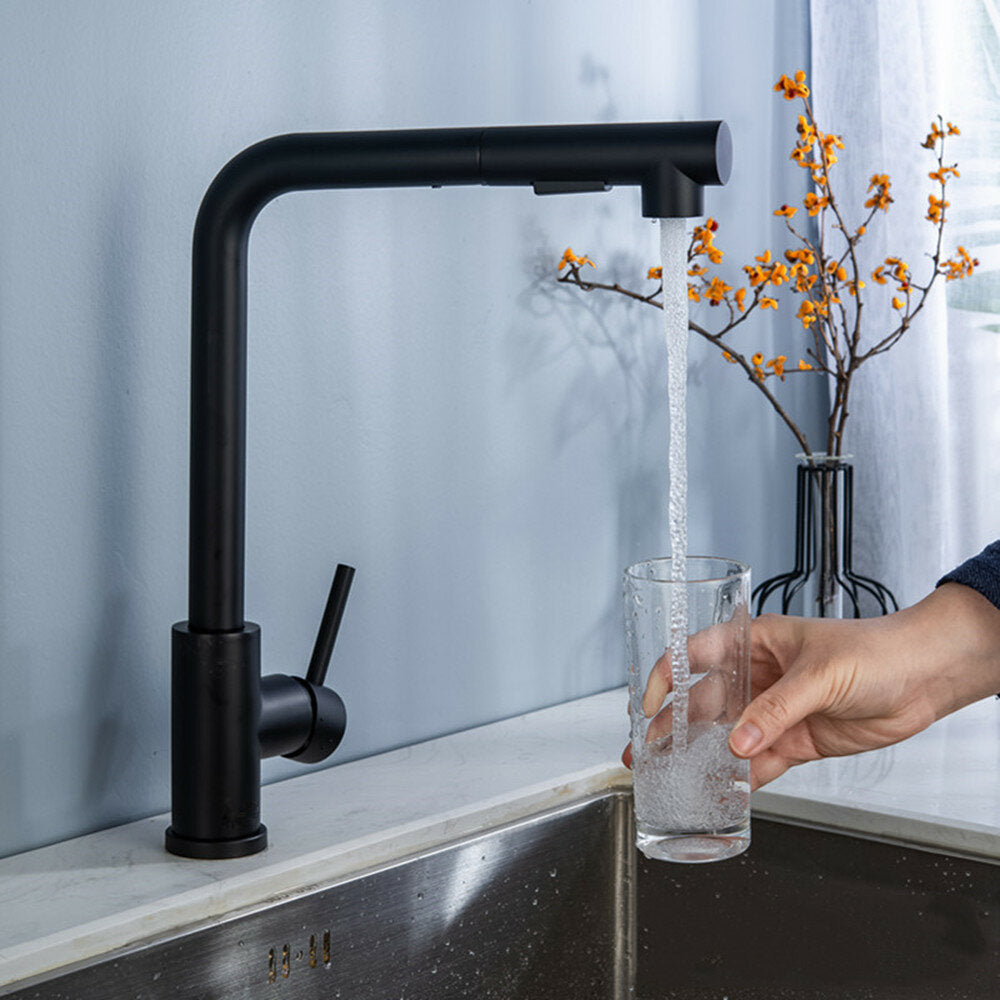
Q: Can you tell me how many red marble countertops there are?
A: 0